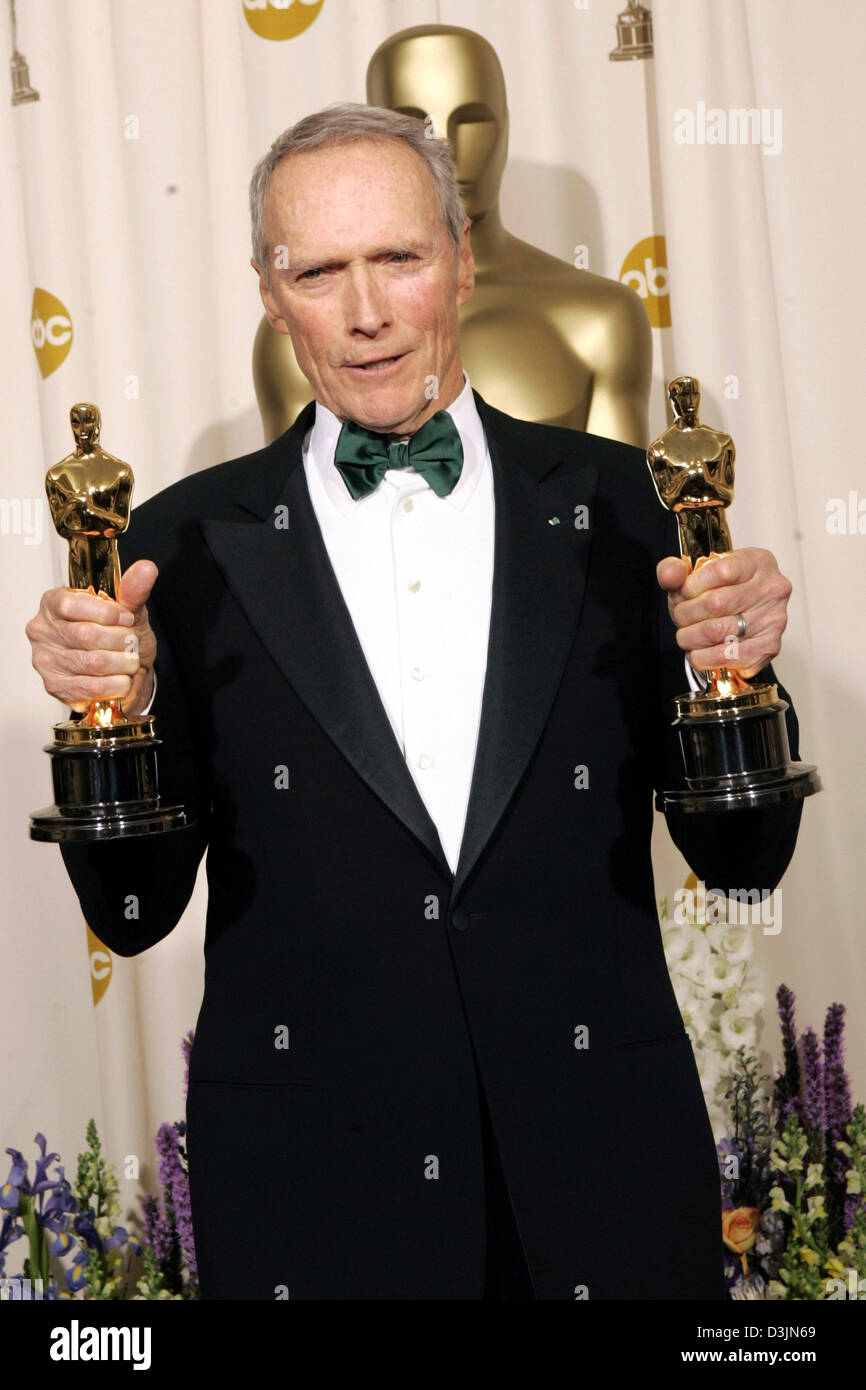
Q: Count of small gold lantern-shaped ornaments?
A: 2